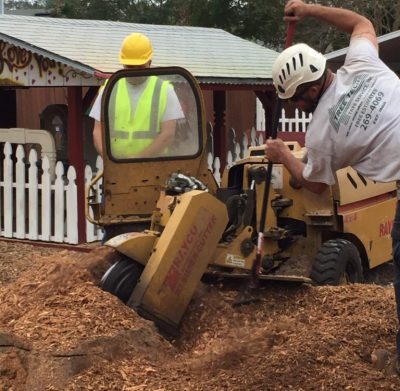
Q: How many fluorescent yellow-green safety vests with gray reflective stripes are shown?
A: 1